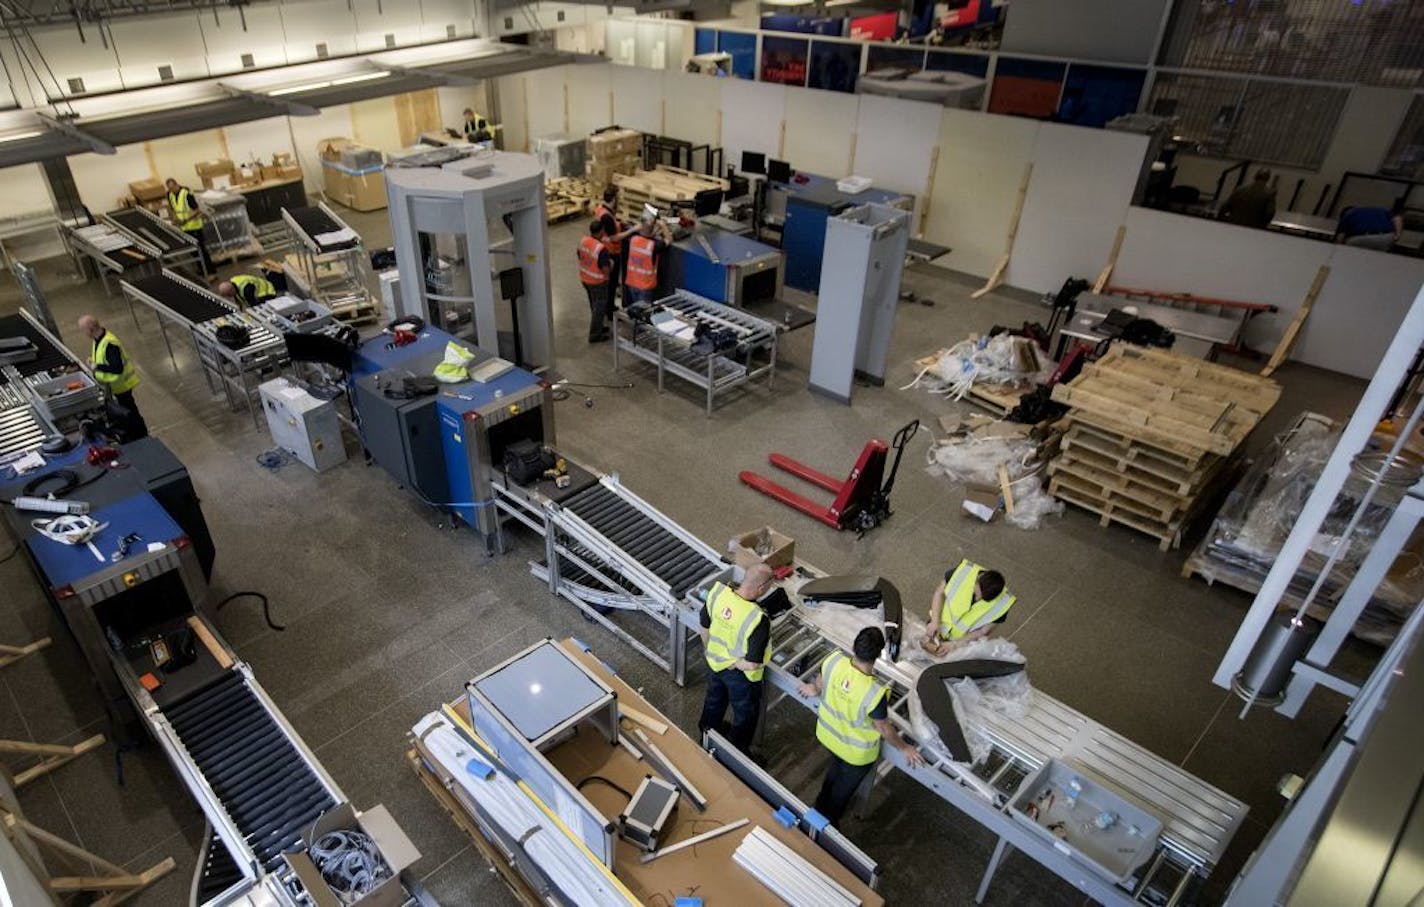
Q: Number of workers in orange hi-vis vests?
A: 3